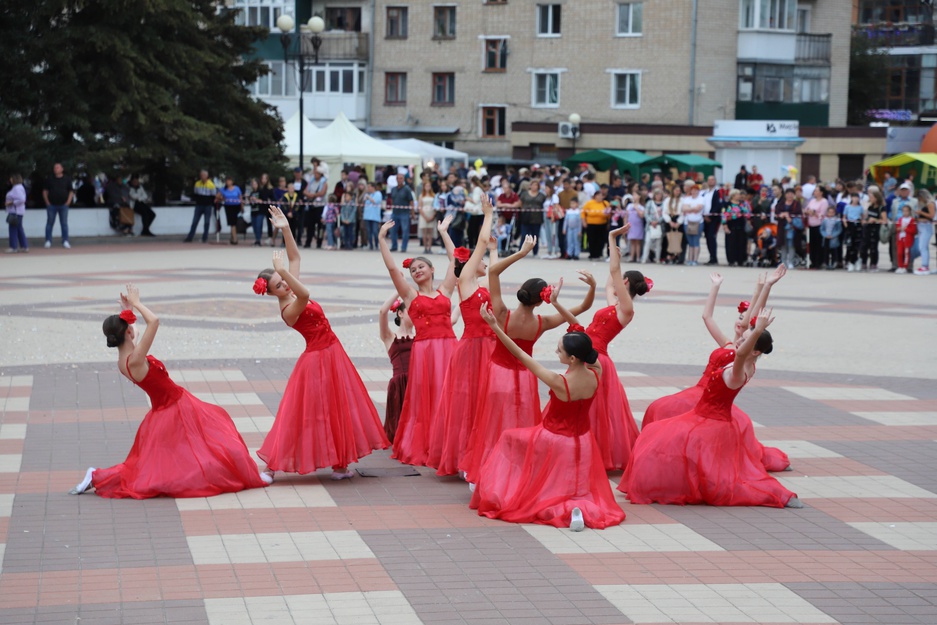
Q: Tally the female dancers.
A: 10